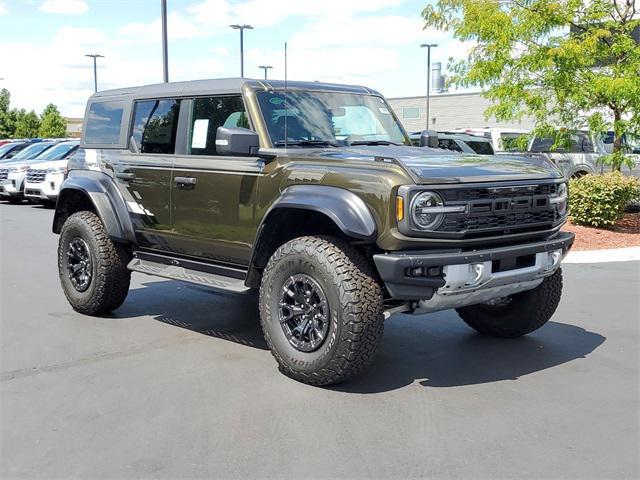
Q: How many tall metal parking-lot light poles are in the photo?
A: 5